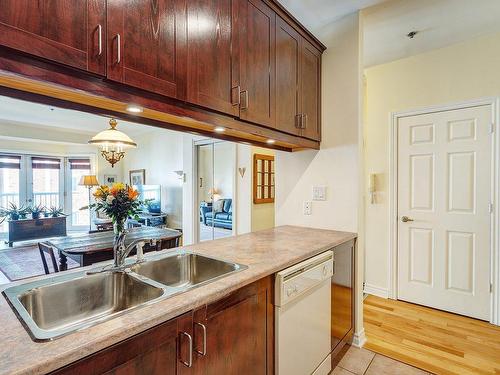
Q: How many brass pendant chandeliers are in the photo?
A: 1